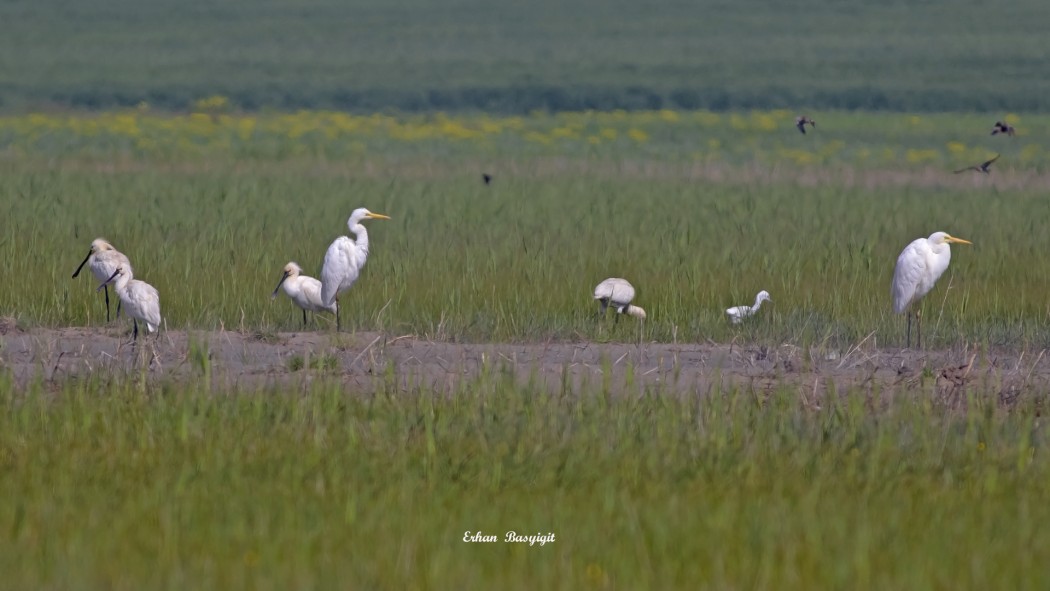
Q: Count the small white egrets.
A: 1